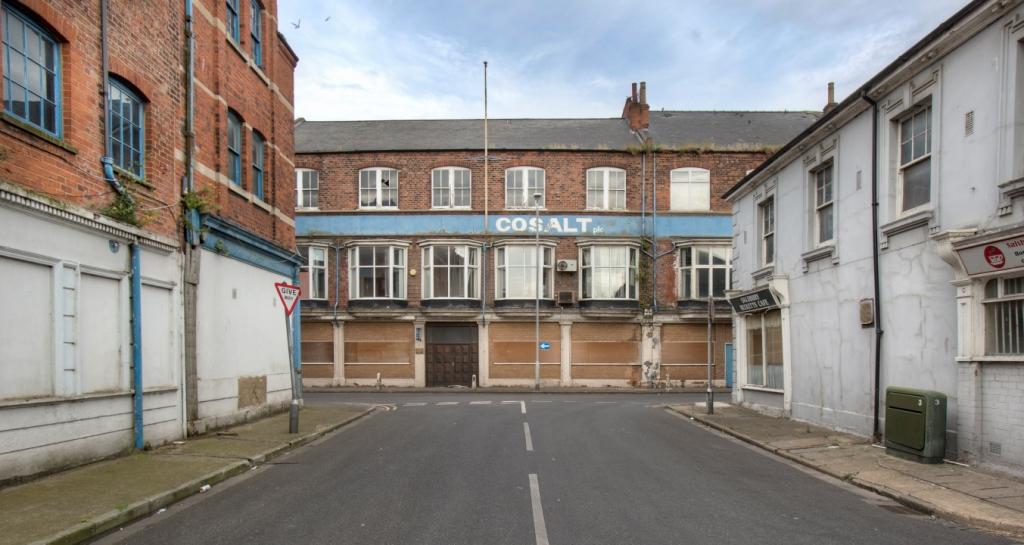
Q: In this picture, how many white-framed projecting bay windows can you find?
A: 6